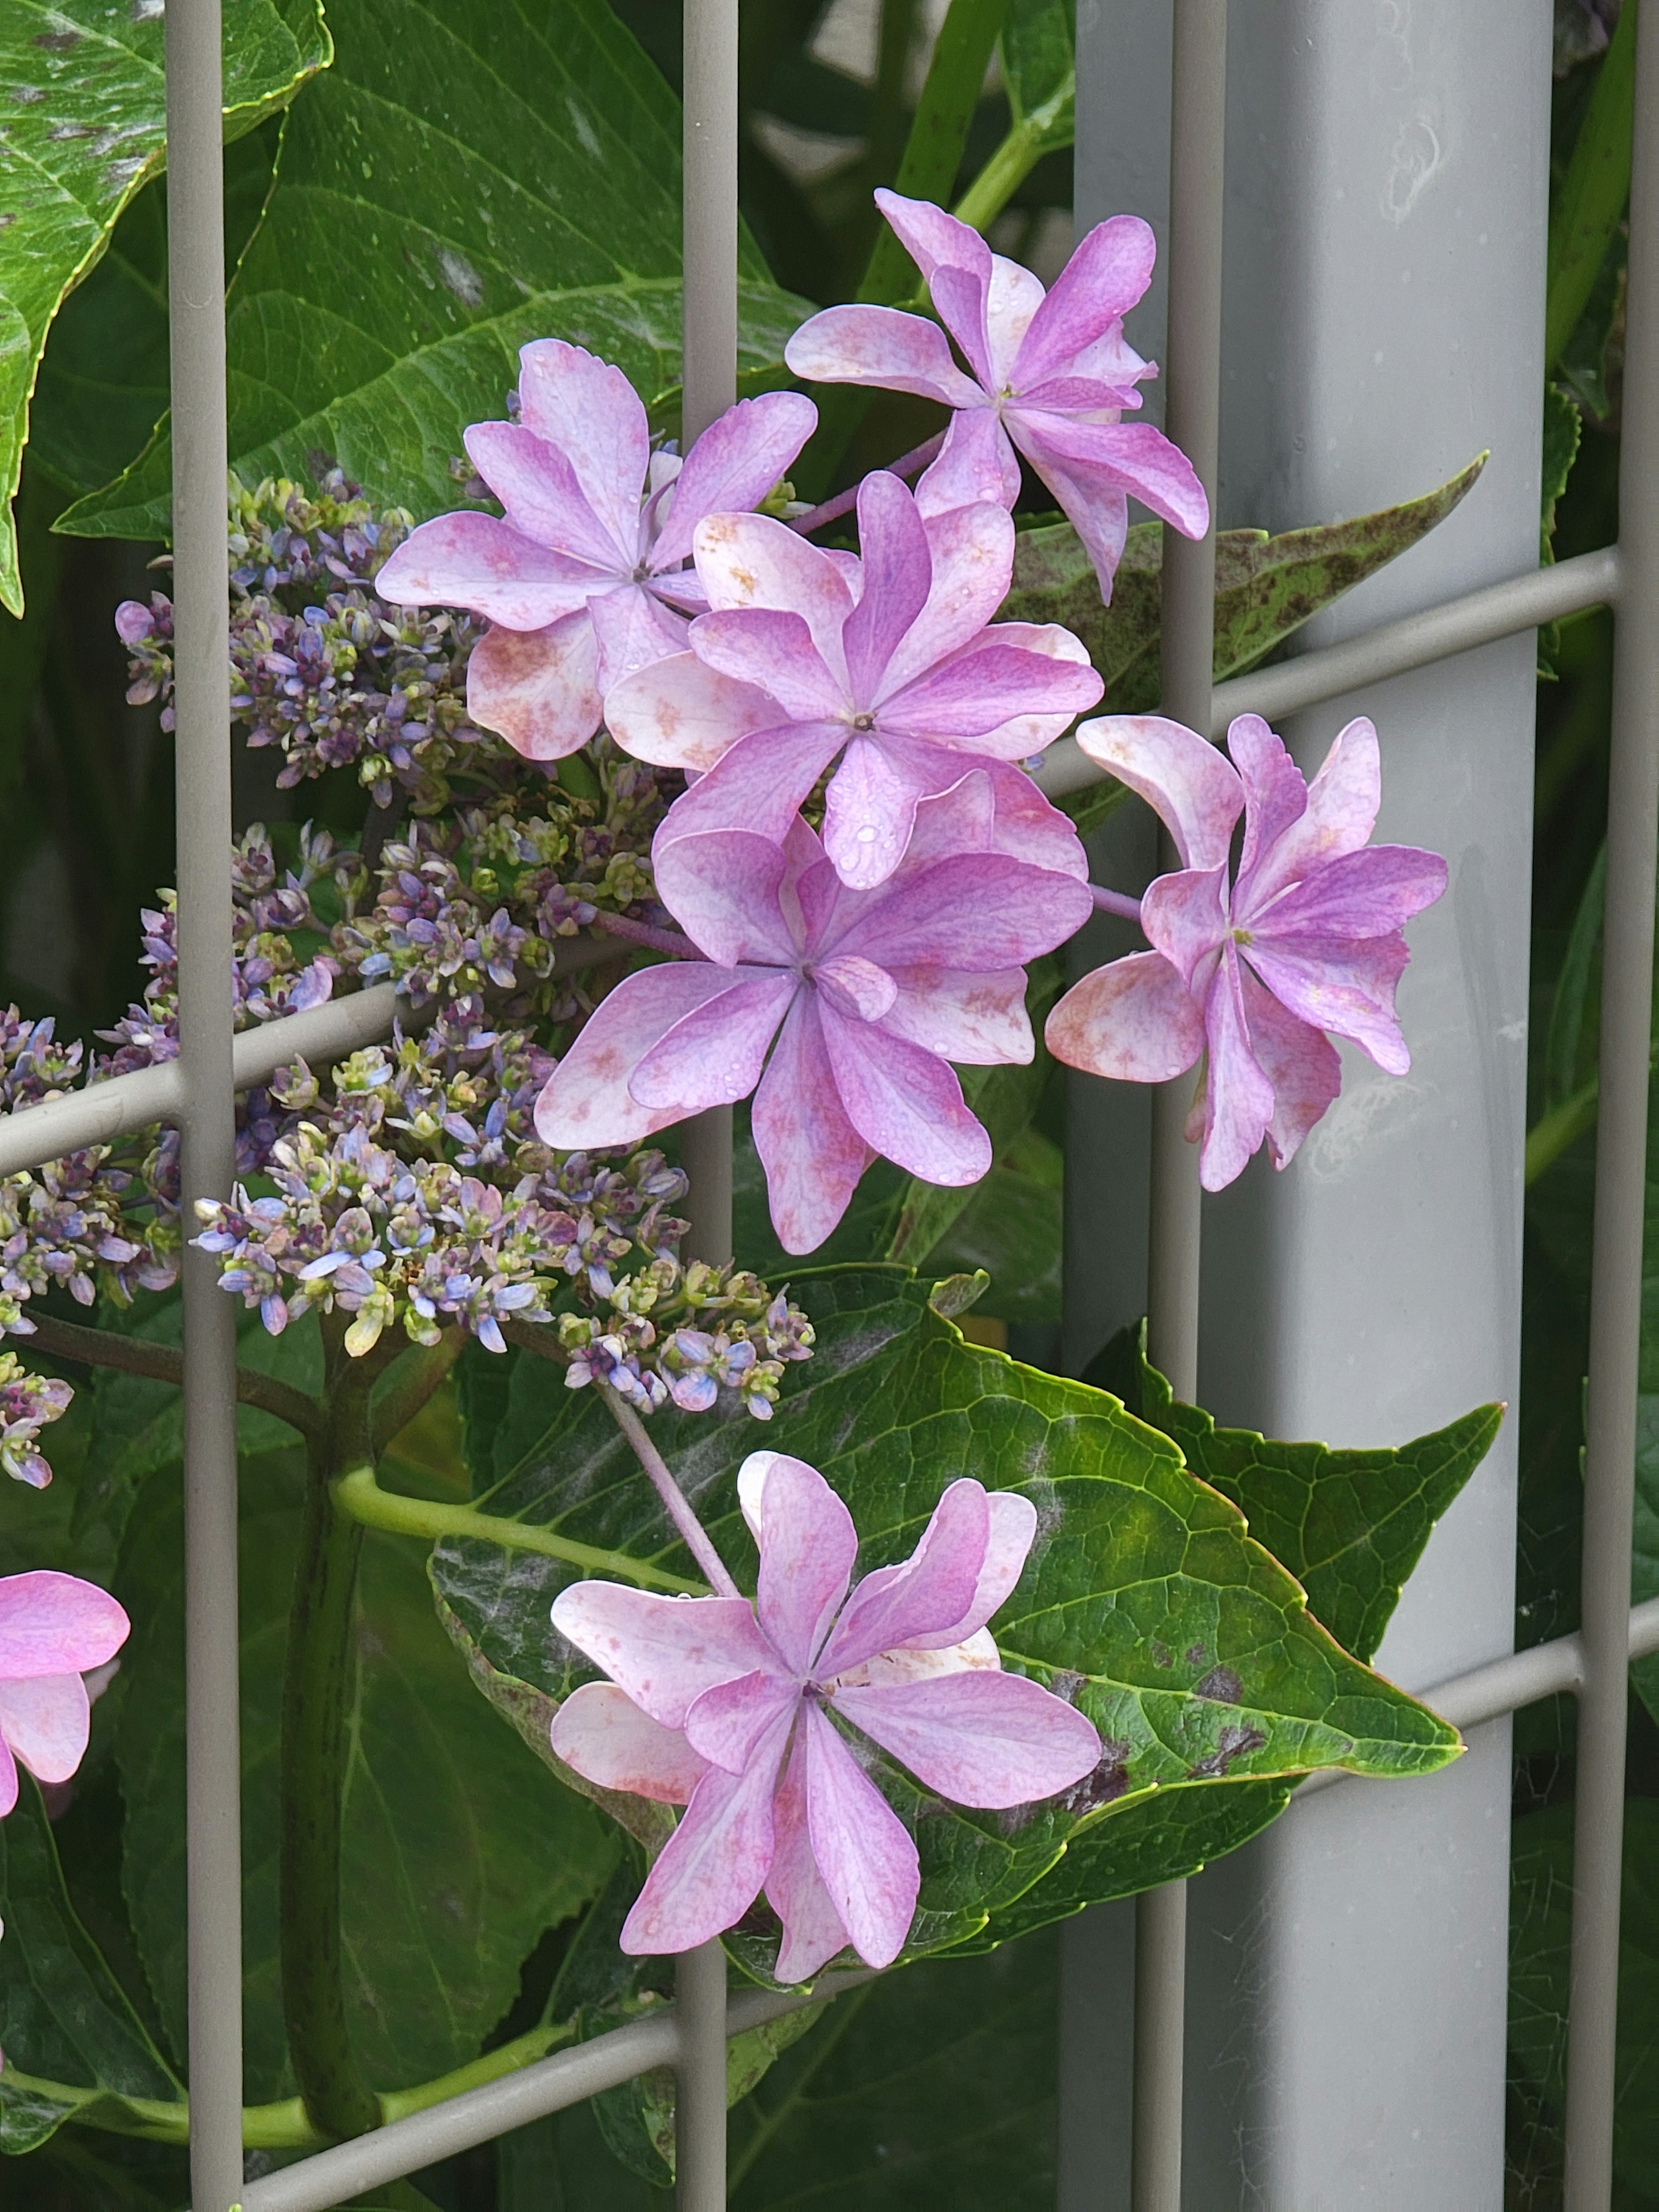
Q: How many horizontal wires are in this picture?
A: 2